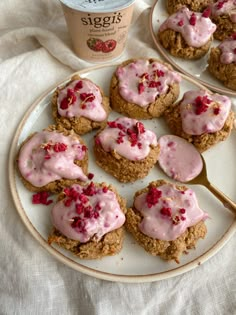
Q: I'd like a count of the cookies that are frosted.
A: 10